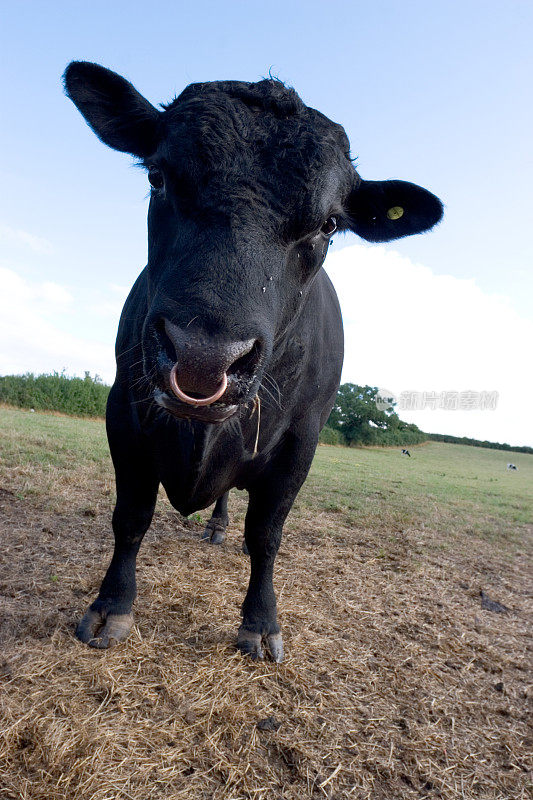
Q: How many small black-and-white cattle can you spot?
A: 2